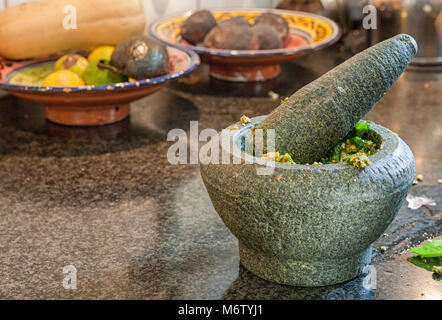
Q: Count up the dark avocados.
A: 1